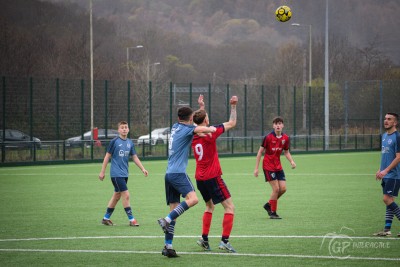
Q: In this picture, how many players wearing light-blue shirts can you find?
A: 3